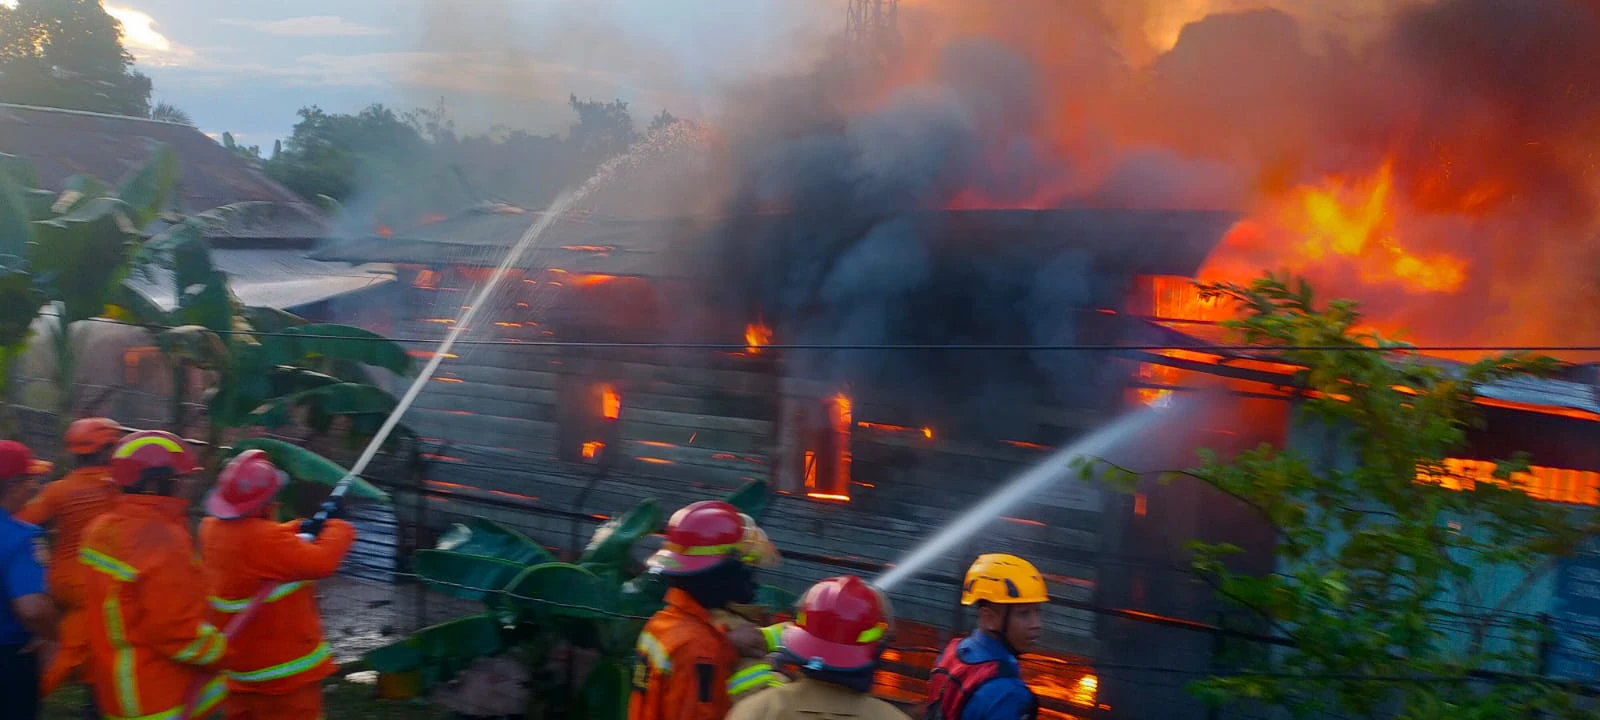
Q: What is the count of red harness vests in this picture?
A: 1